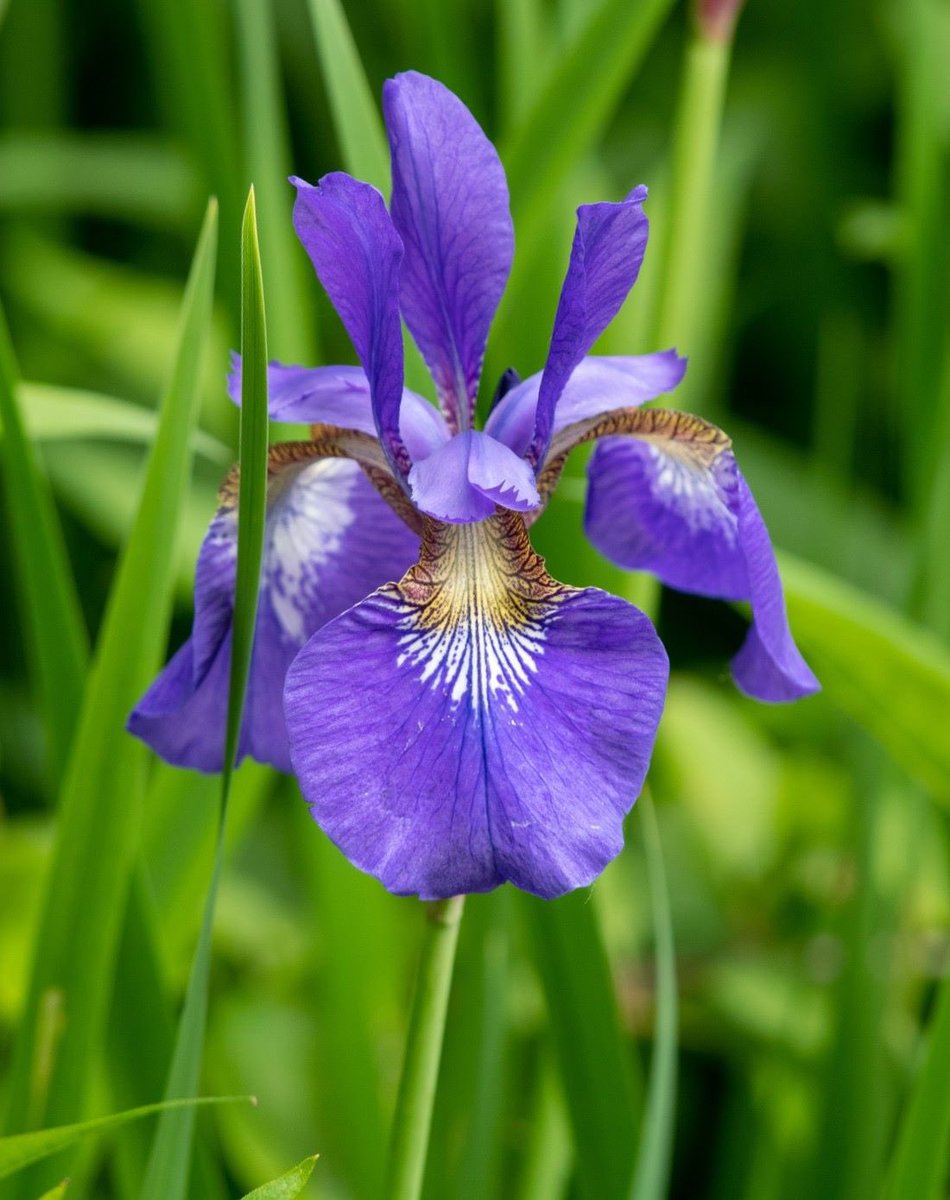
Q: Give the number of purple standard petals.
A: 3